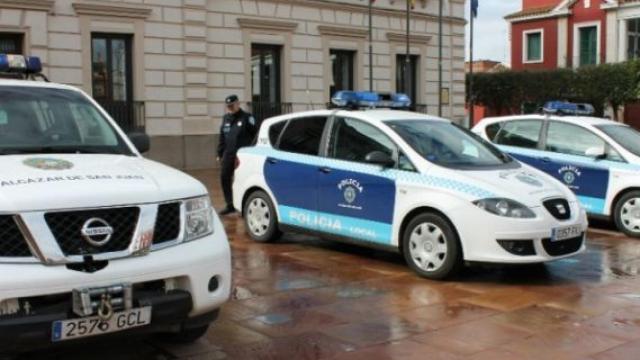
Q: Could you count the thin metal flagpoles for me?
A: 4